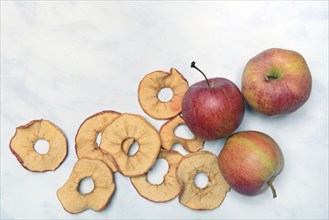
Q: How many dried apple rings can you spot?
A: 8